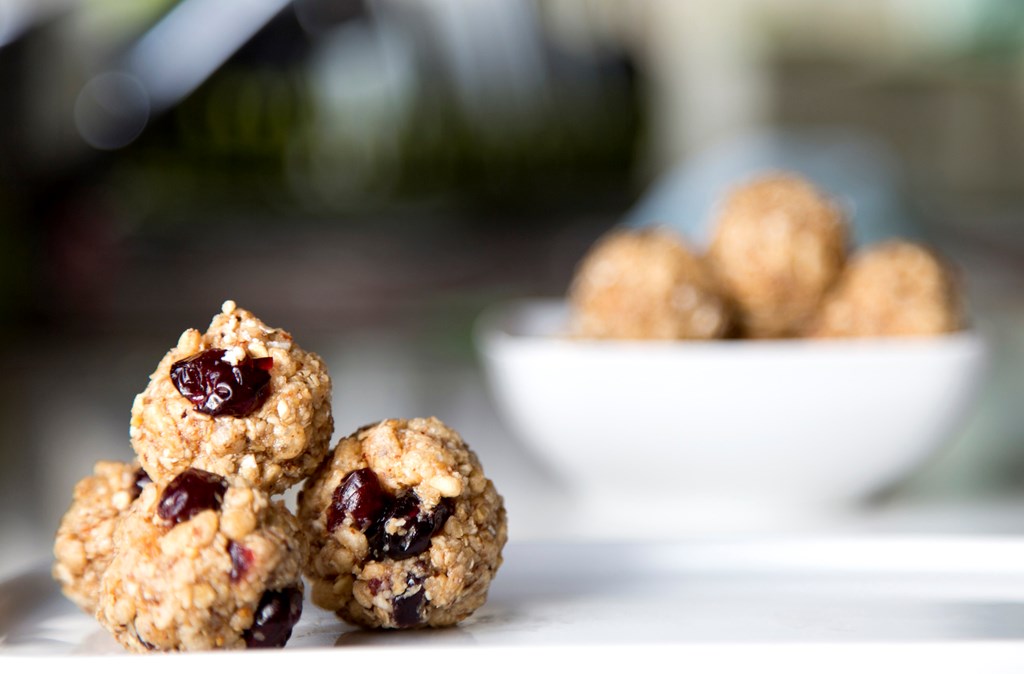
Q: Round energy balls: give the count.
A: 7